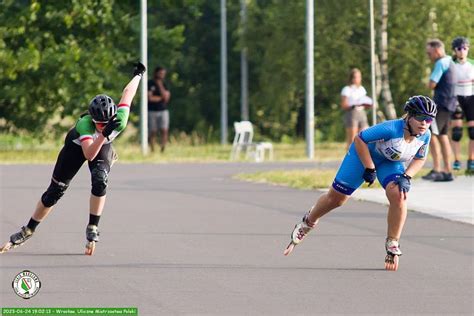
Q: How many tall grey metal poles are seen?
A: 5